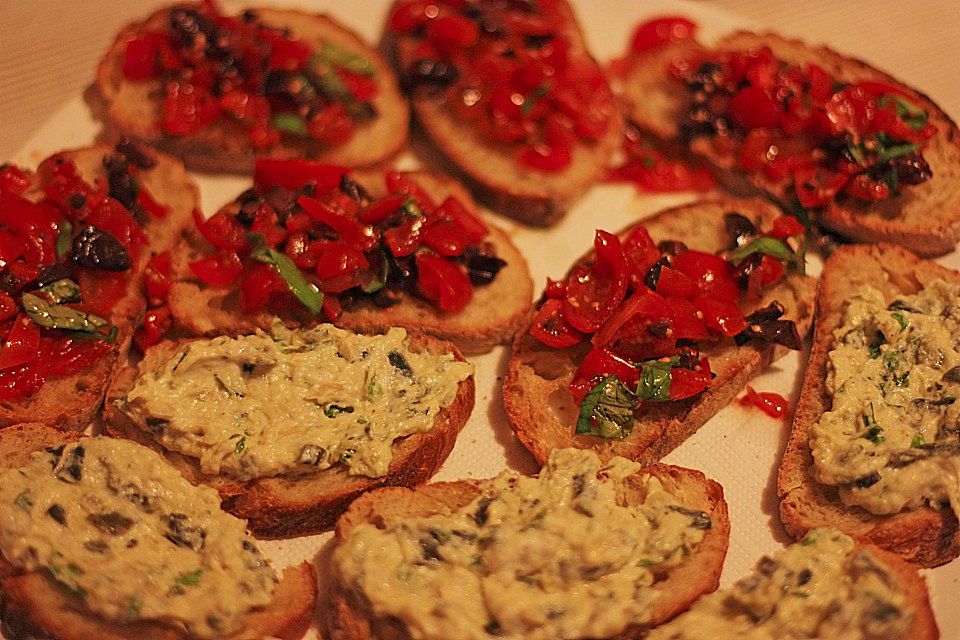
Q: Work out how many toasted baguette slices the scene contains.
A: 11